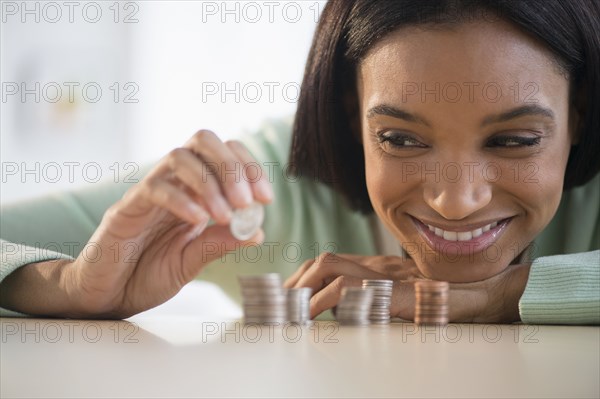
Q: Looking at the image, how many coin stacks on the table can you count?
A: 5